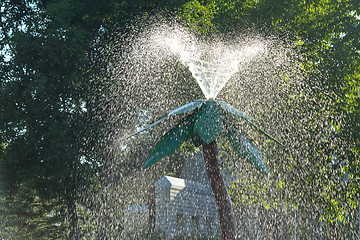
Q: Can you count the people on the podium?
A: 0